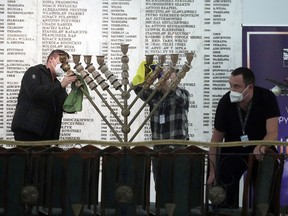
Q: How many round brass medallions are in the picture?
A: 3